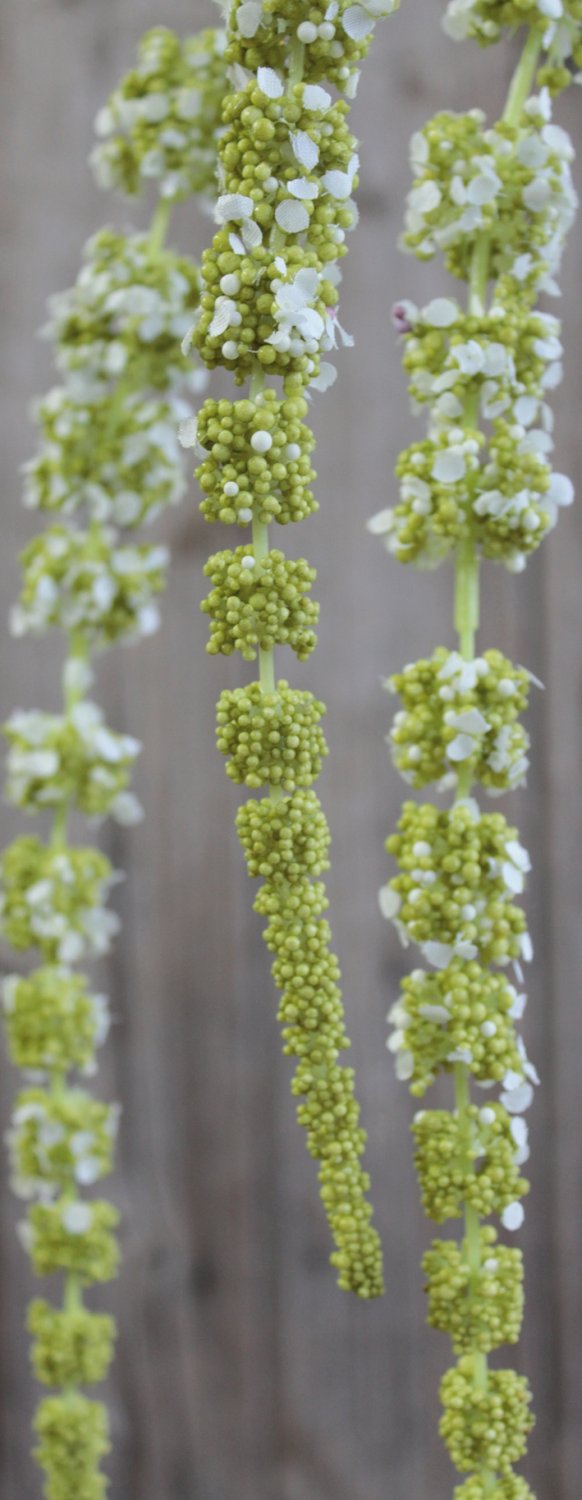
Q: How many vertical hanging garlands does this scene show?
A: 3